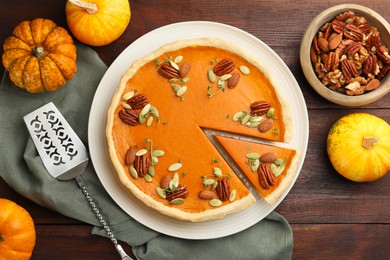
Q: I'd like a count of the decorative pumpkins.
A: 4